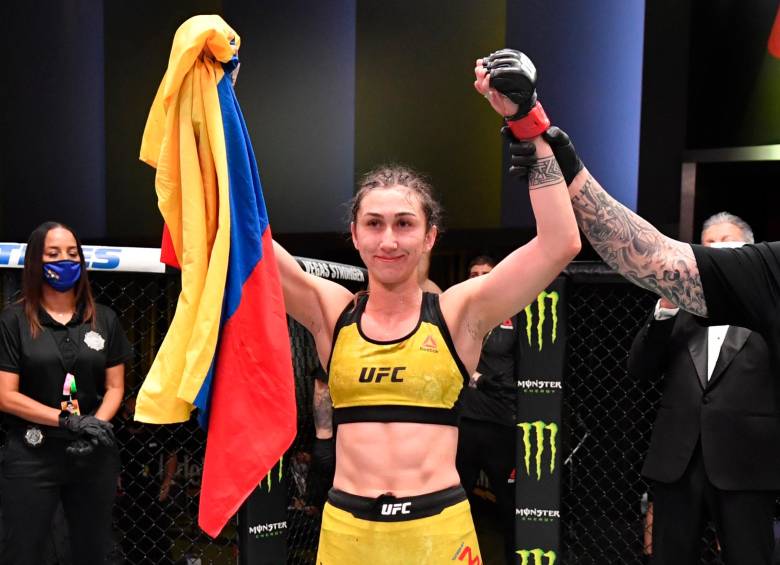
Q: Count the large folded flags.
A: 1